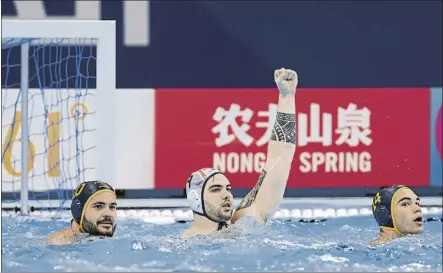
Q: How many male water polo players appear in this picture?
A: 3